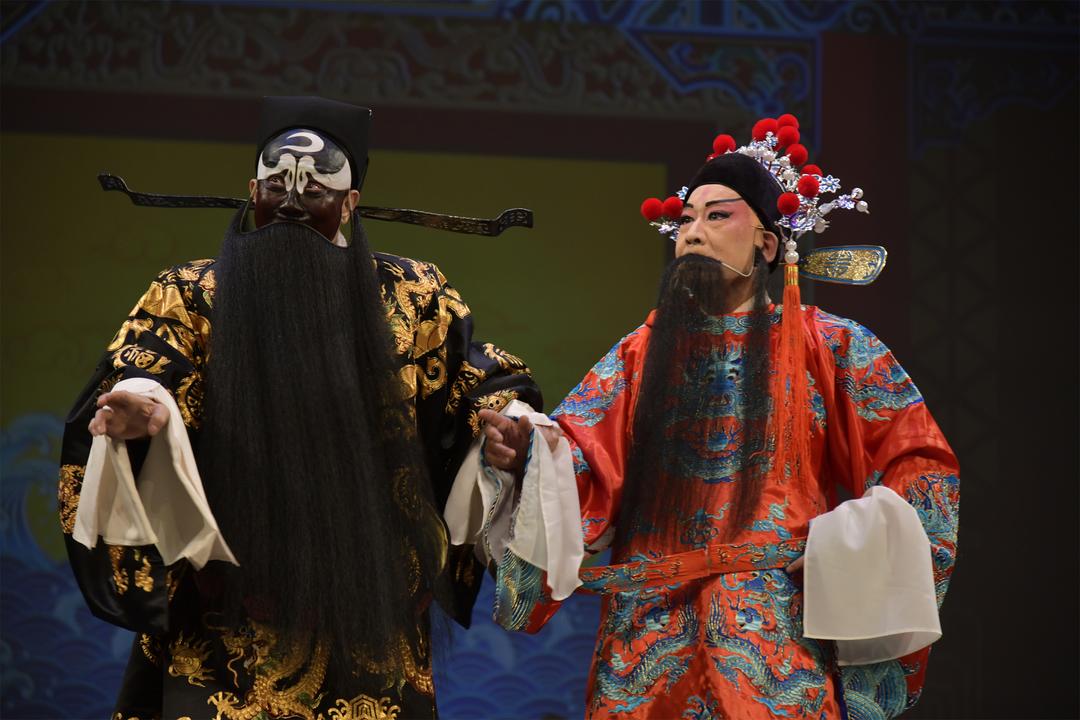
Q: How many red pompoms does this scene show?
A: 10